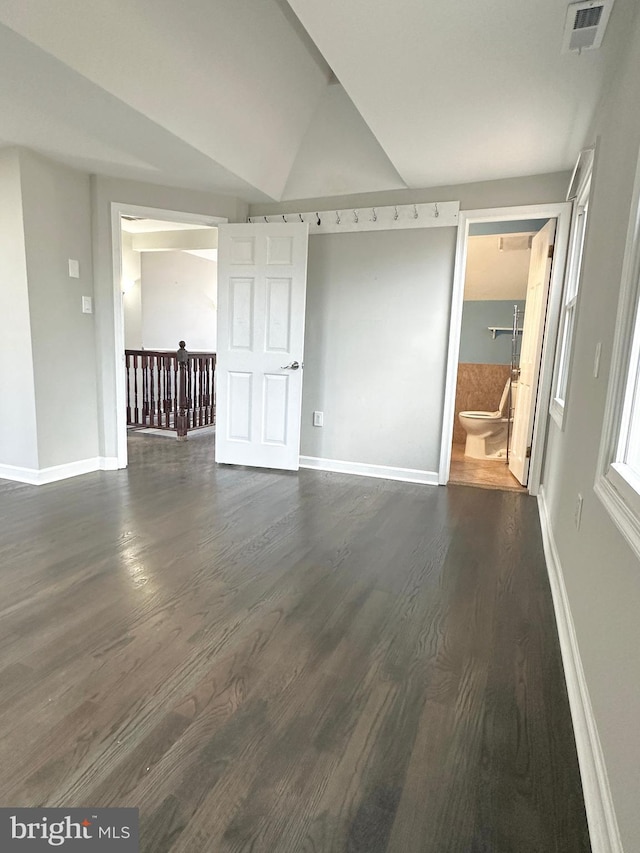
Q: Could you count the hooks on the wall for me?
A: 11